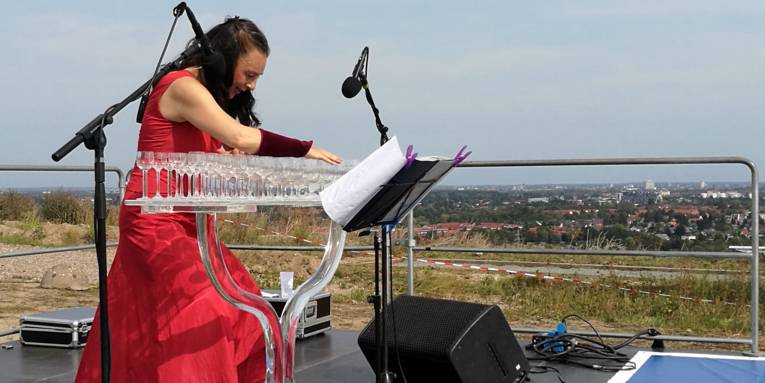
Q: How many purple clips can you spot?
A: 2